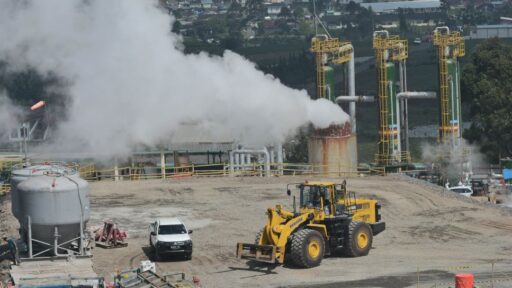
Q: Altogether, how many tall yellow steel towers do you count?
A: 3